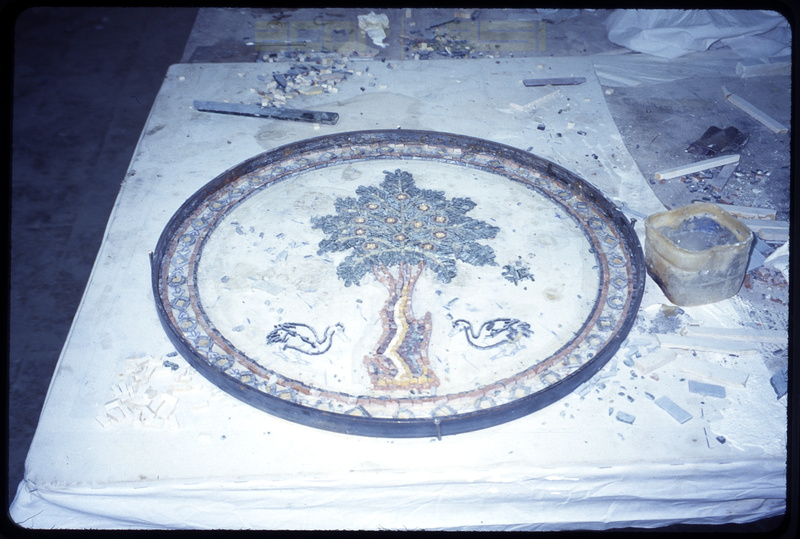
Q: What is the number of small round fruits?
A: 12